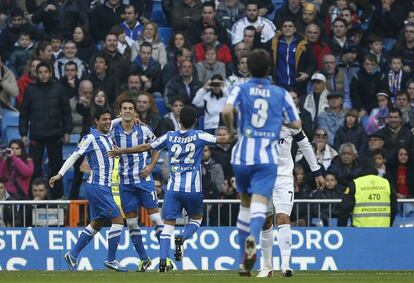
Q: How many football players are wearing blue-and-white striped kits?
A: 4